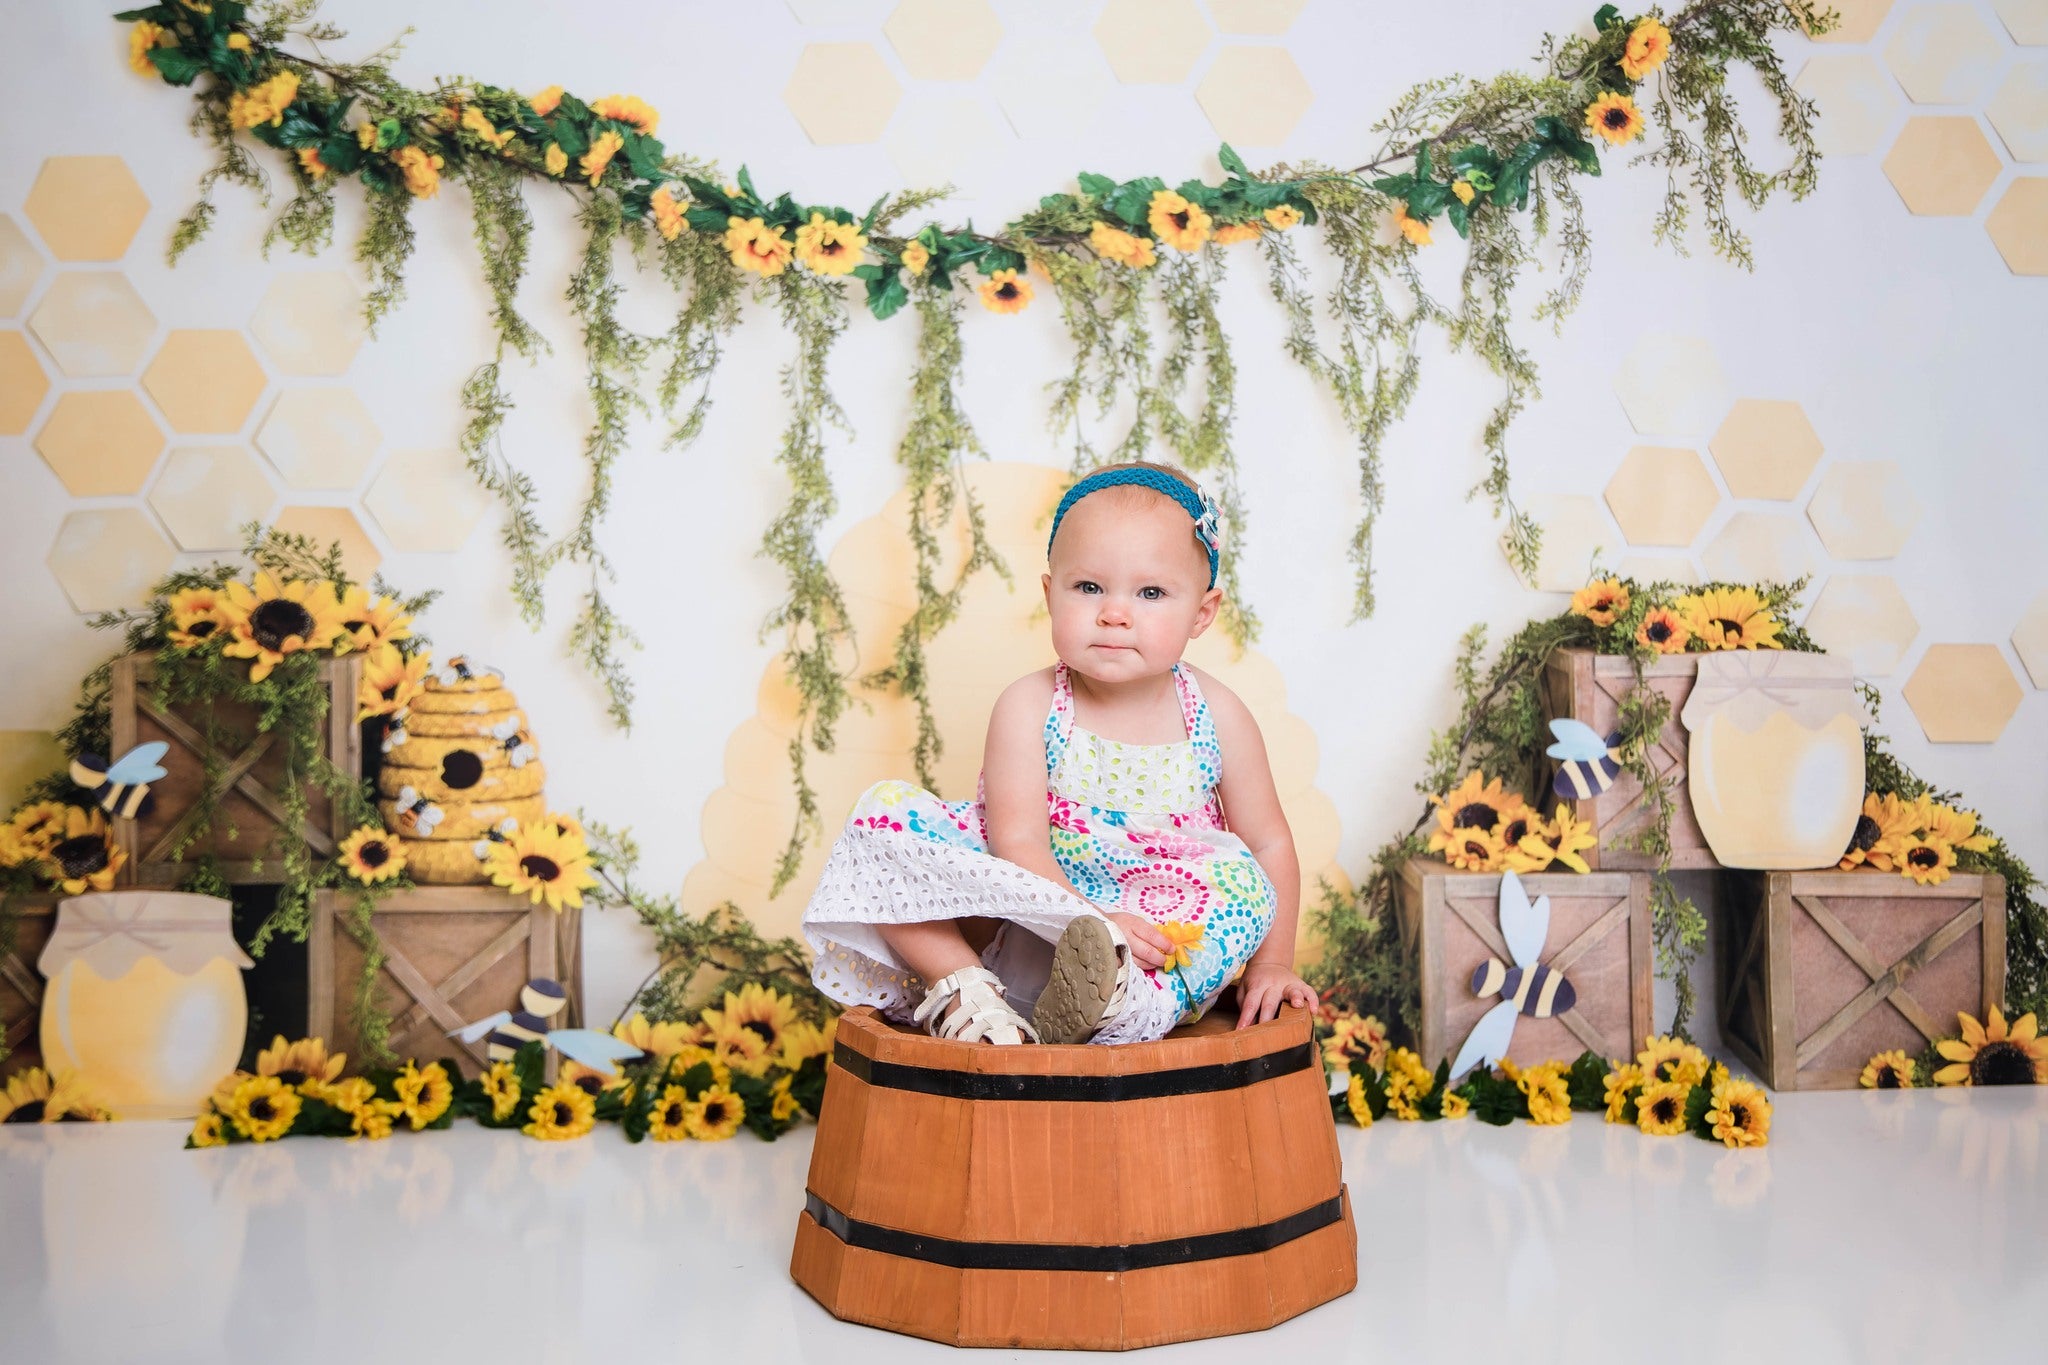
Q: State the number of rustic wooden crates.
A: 6